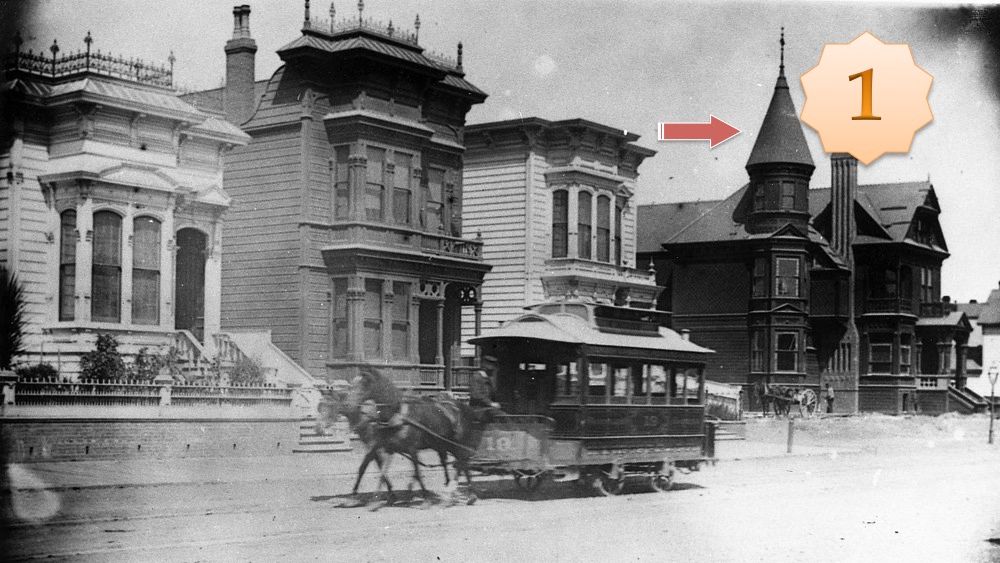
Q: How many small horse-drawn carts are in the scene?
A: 1